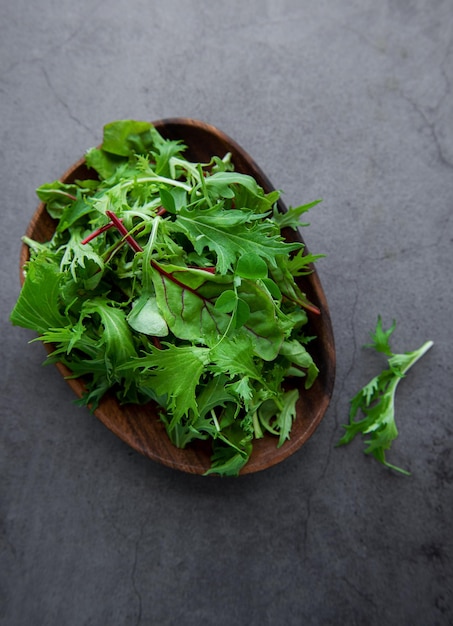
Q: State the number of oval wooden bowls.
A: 1